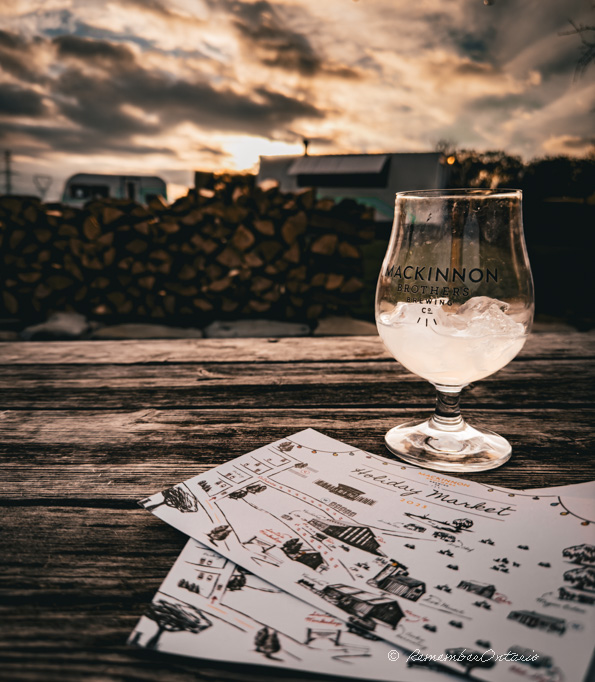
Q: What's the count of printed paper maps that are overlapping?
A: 2